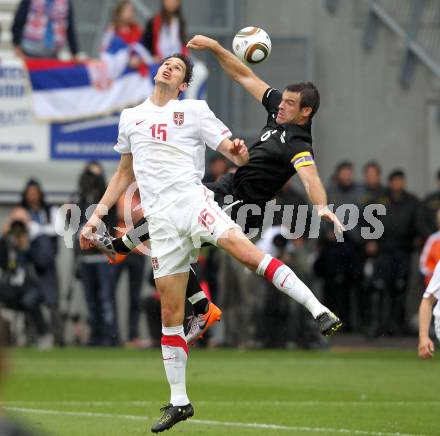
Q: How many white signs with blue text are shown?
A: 1